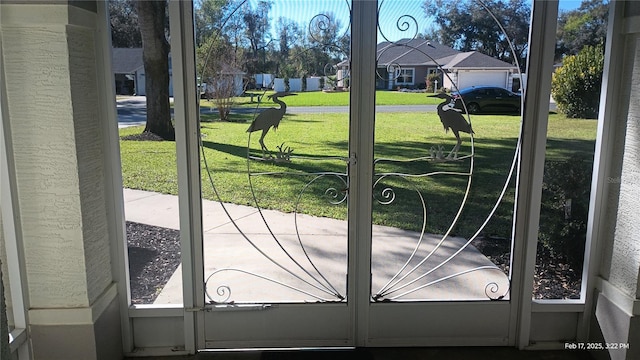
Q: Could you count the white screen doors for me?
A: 2